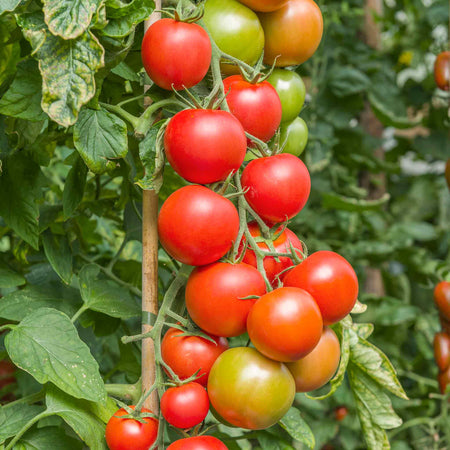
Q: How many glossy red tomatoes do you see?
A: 13